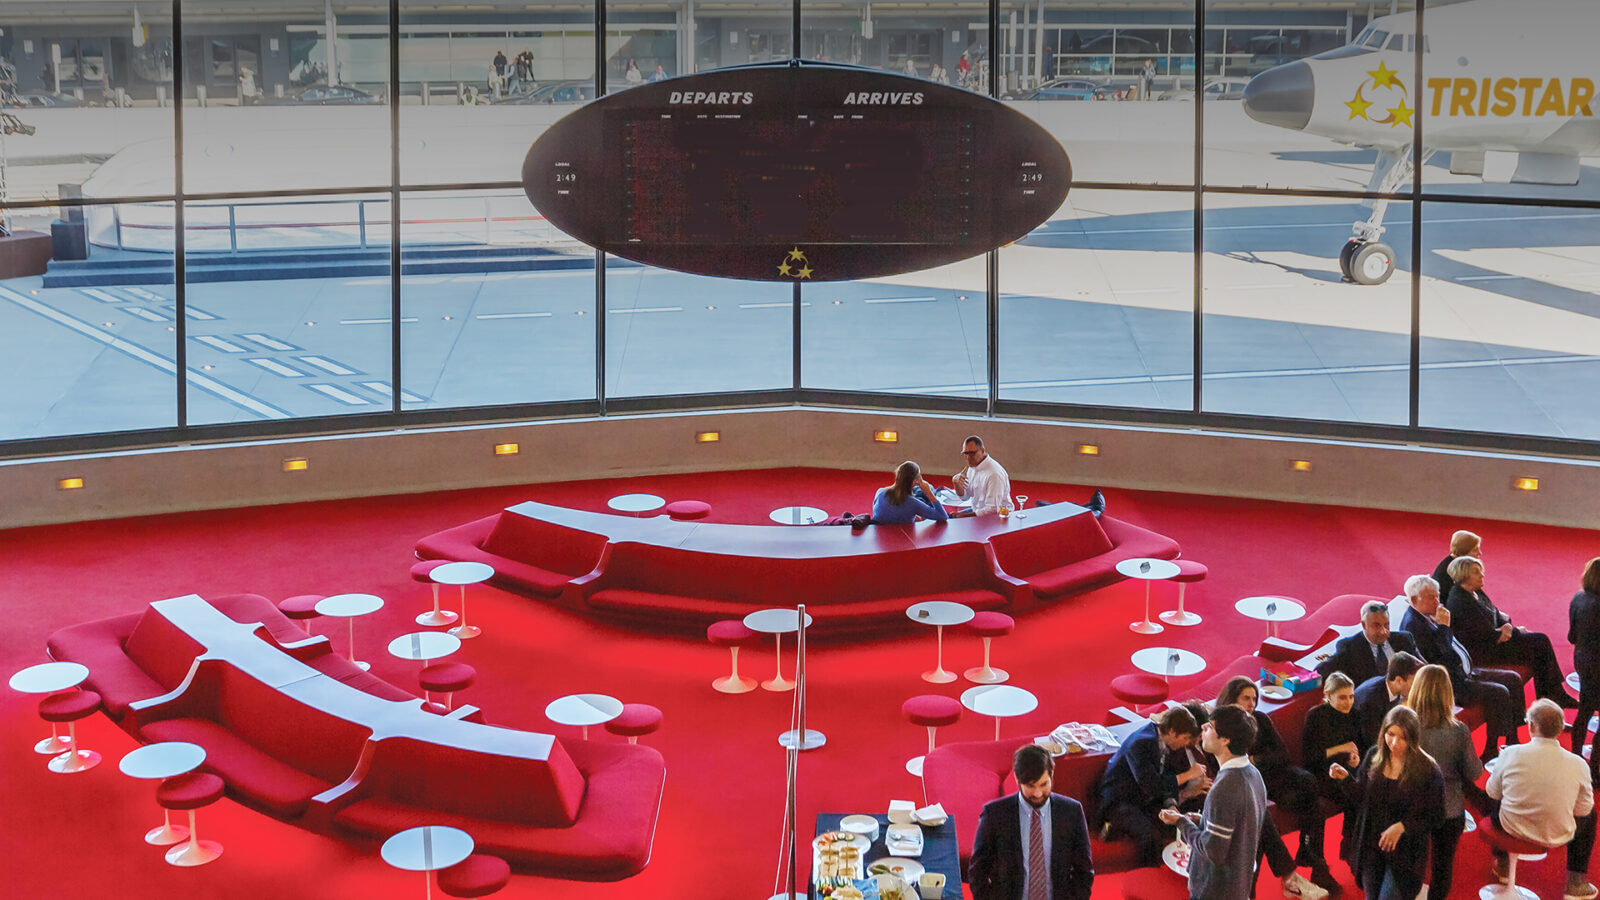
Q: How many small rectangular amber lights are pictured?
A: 8